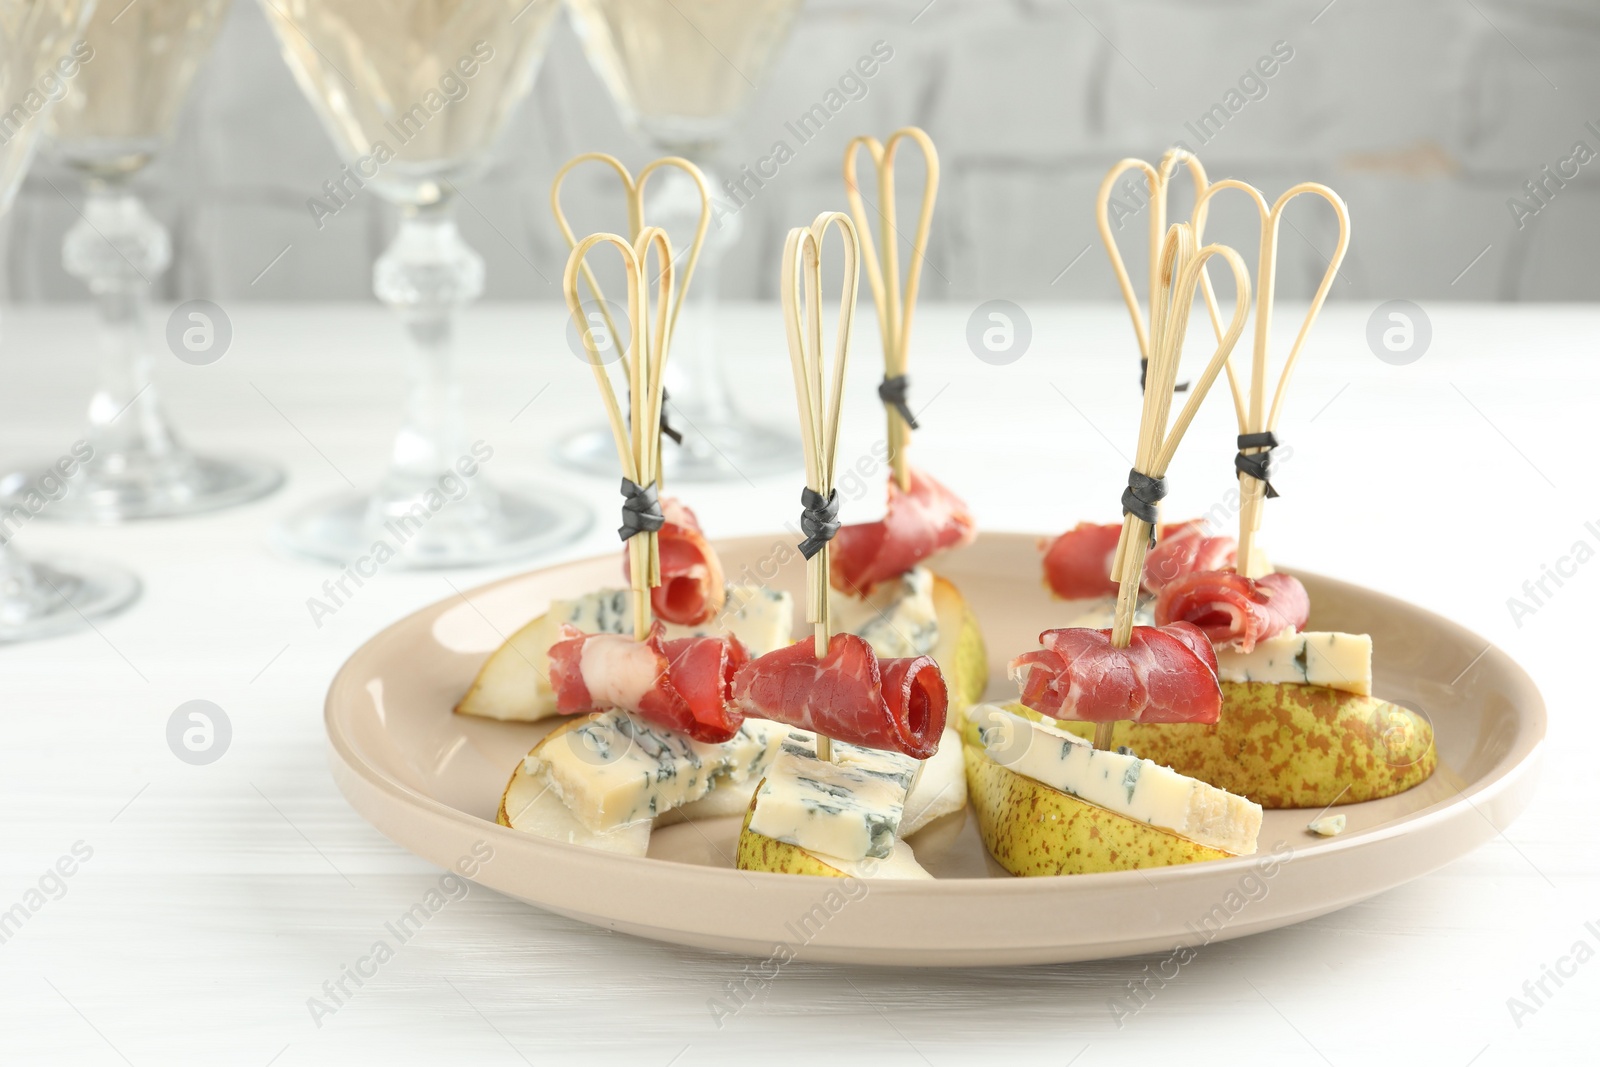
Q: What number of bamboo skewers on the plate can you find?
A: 7